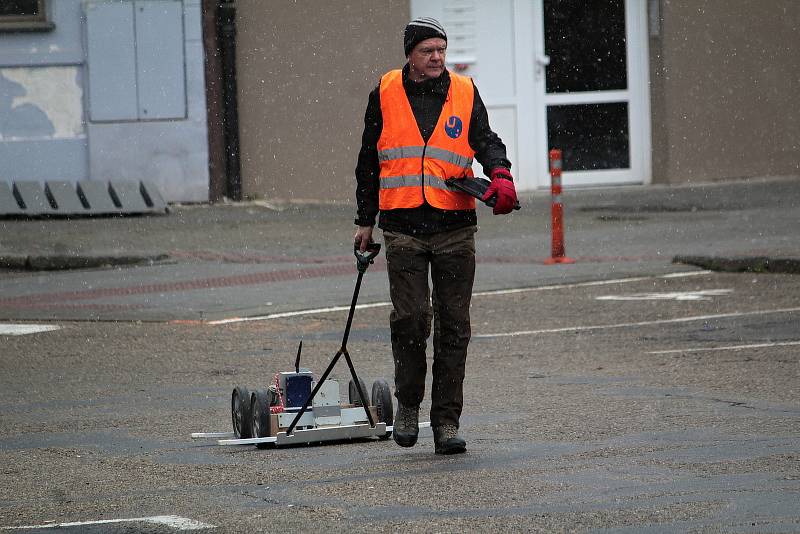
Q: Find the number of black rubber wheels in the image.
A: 4